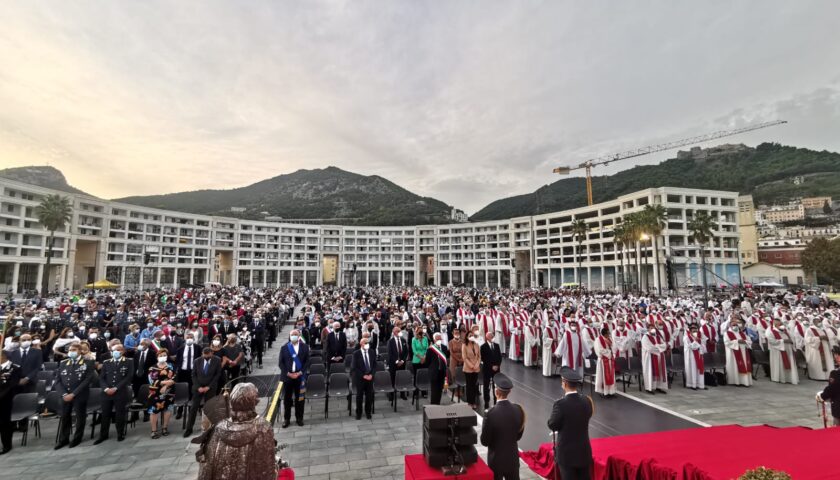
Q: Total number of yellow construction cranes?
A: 1